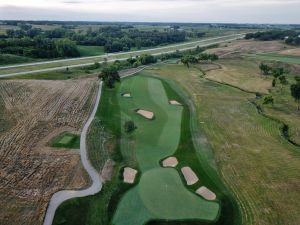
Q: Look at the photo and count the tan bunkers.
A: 7